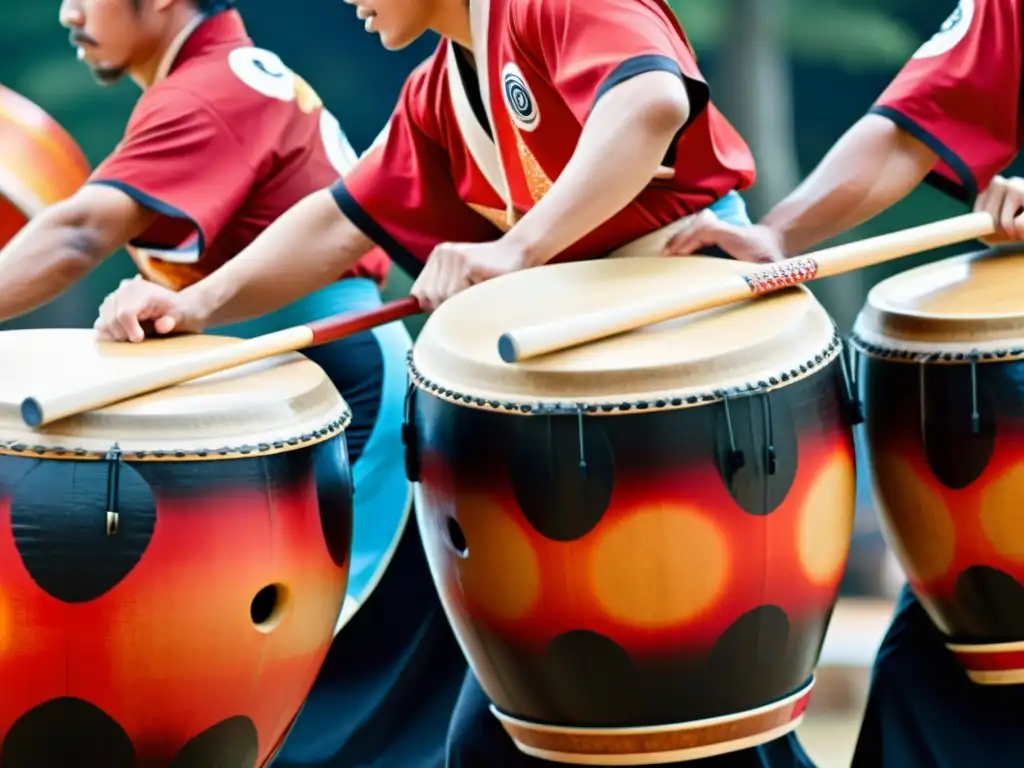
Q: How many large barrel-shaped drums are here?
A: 3